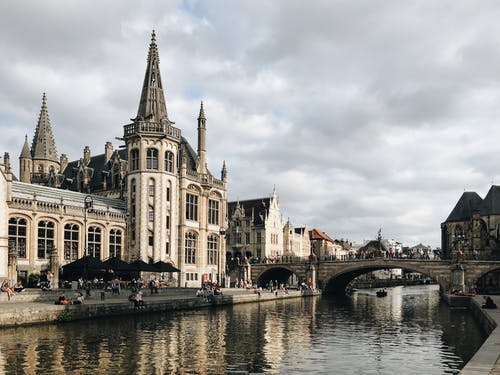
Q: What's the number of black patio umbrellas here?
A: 4